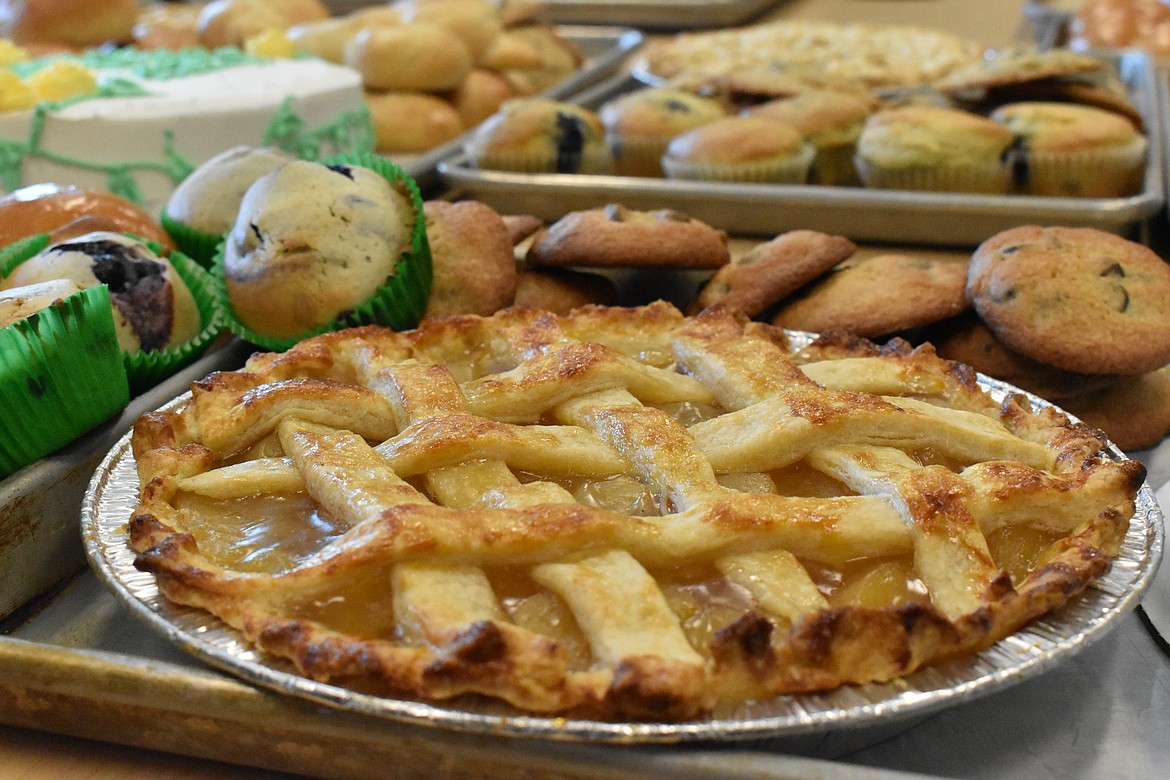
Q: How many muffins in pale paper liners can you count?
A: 6